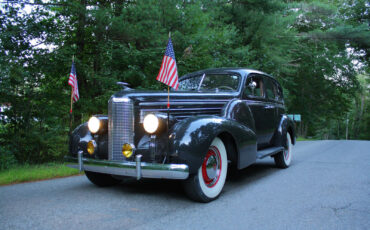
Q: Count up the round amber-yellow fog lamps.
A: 2